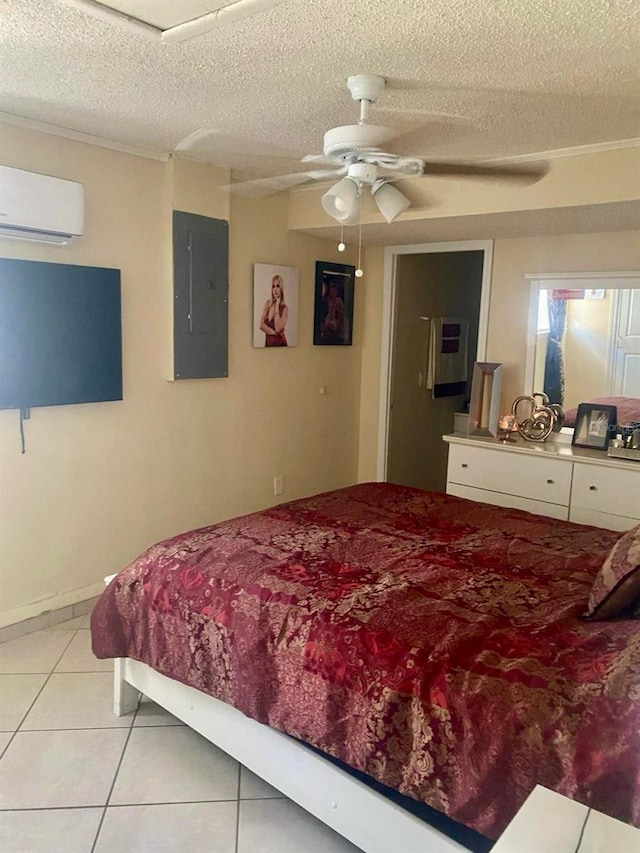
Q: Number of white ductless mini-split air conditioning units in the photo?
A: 1